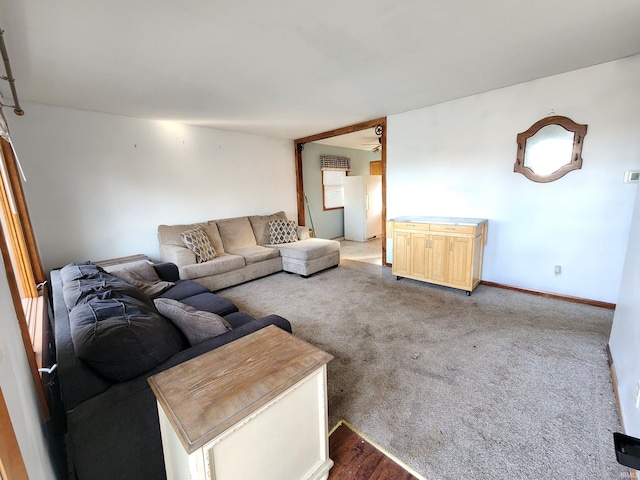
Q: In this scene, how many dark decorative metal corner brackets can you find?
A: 2